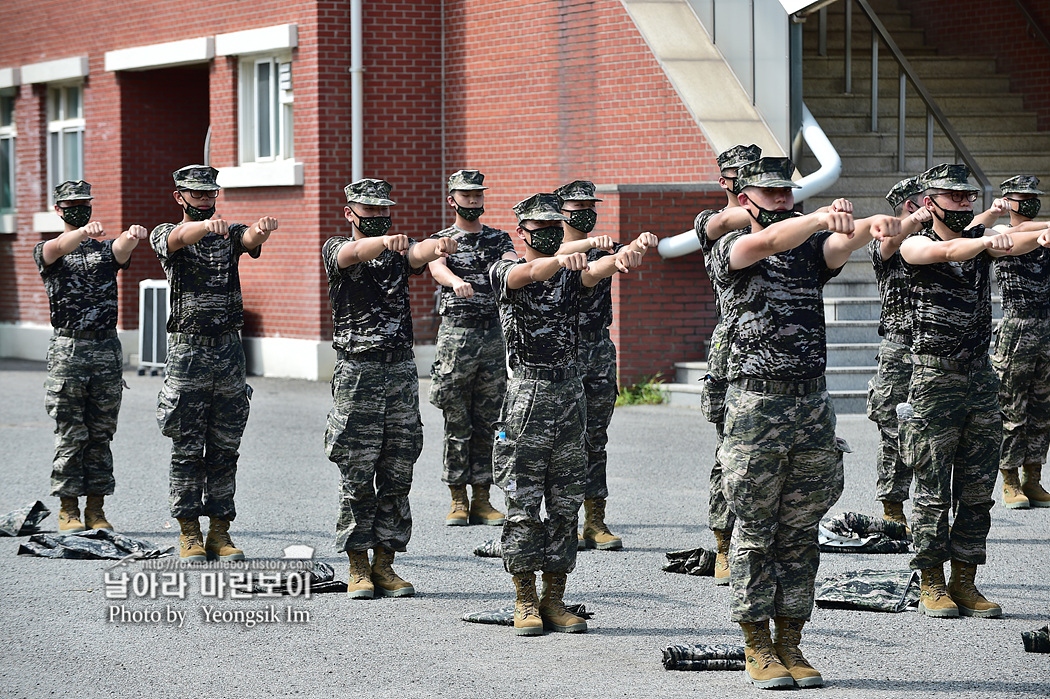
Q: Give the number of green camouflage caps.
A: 11